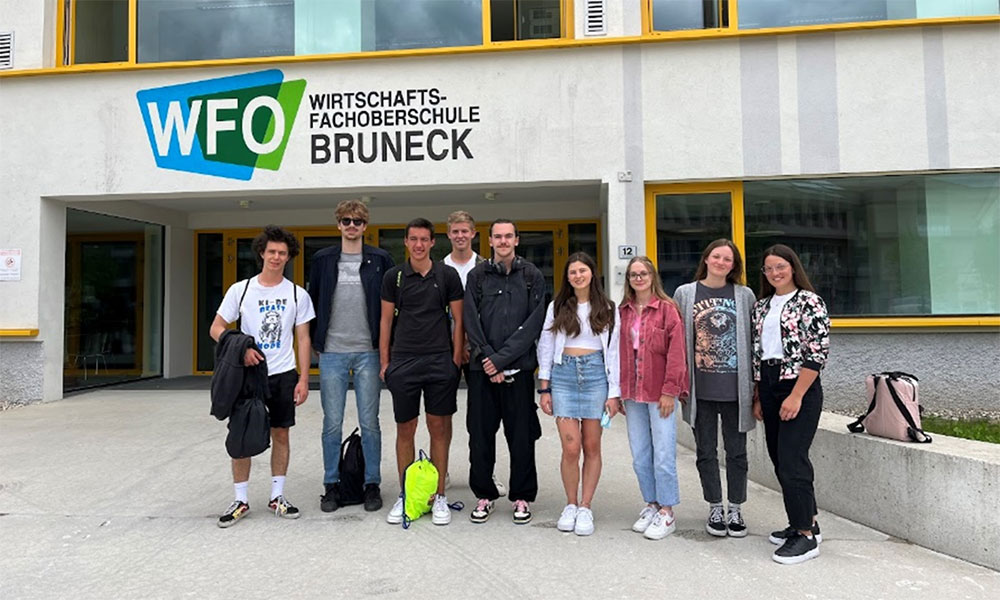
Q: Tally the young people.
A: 9